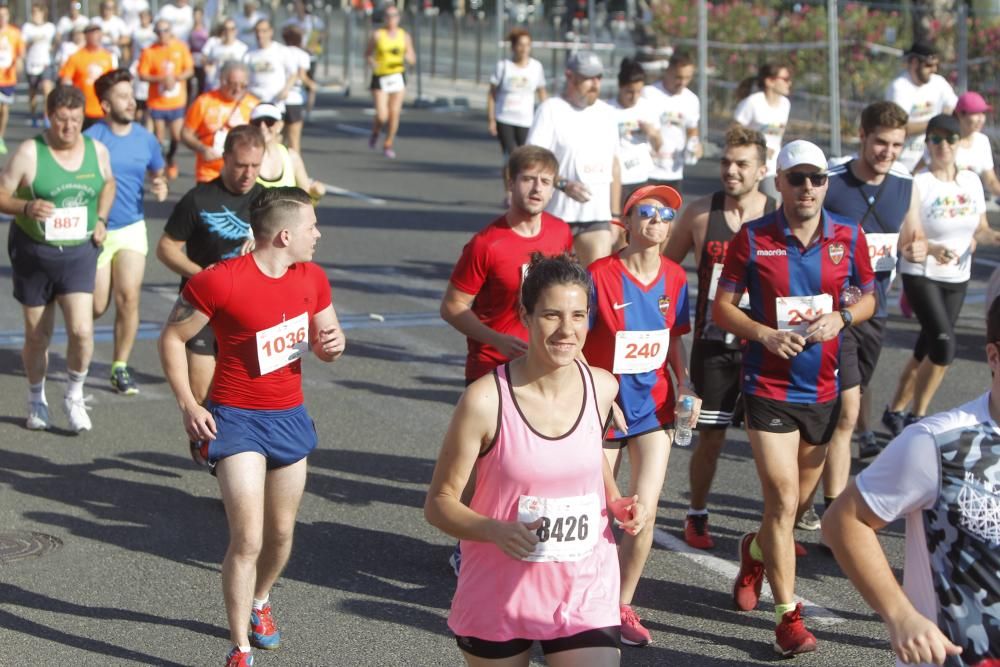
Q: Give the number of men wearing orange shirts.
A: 4